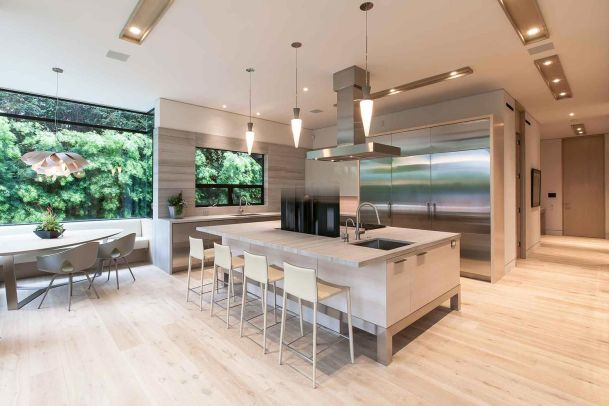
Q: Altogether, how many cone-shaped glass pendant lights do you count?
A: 3